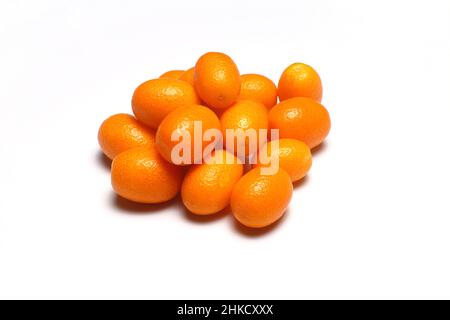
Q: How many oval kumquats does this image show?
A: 14